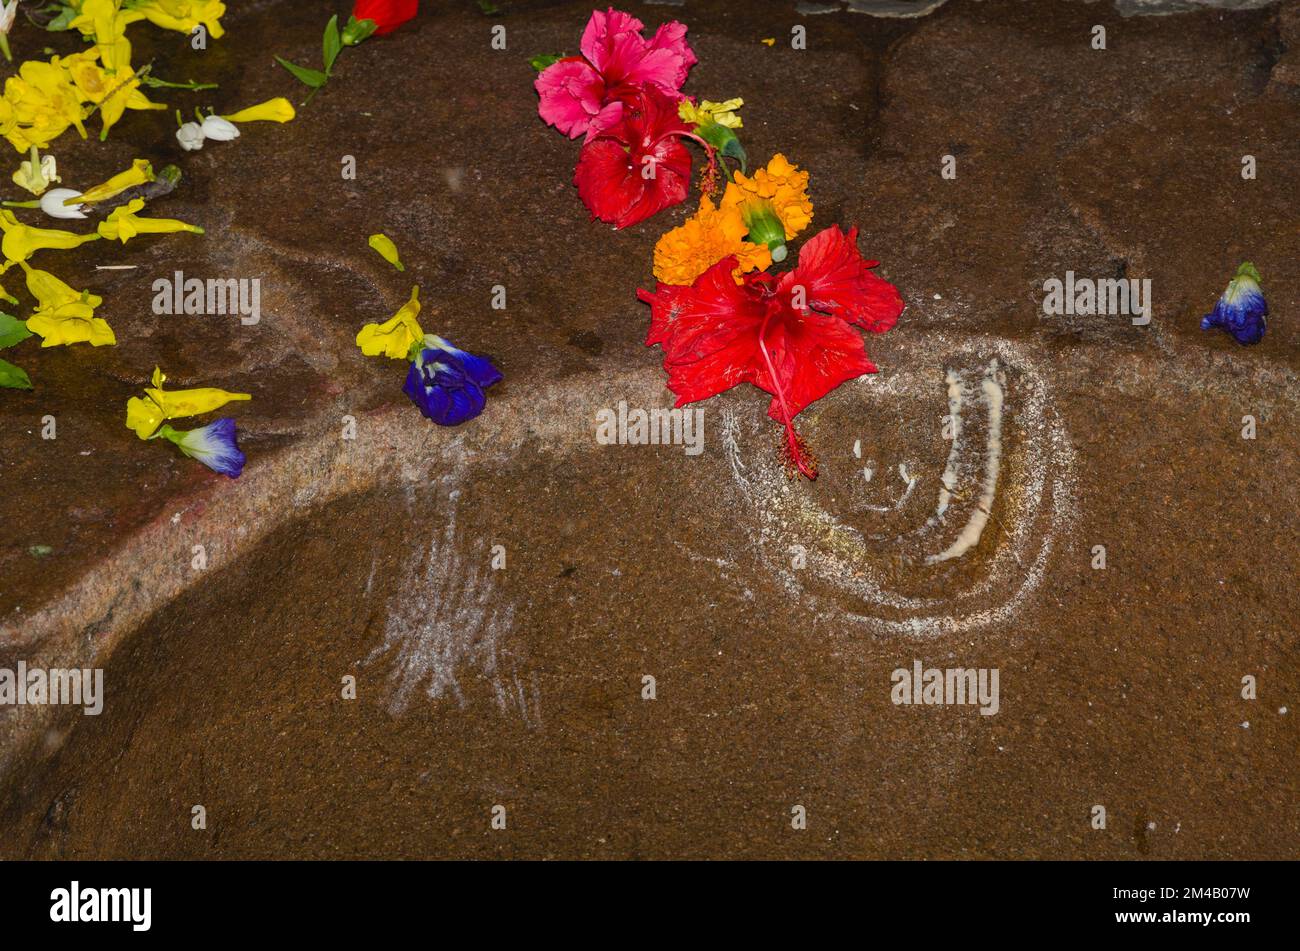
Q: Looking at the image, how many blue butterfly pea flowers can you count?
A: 3